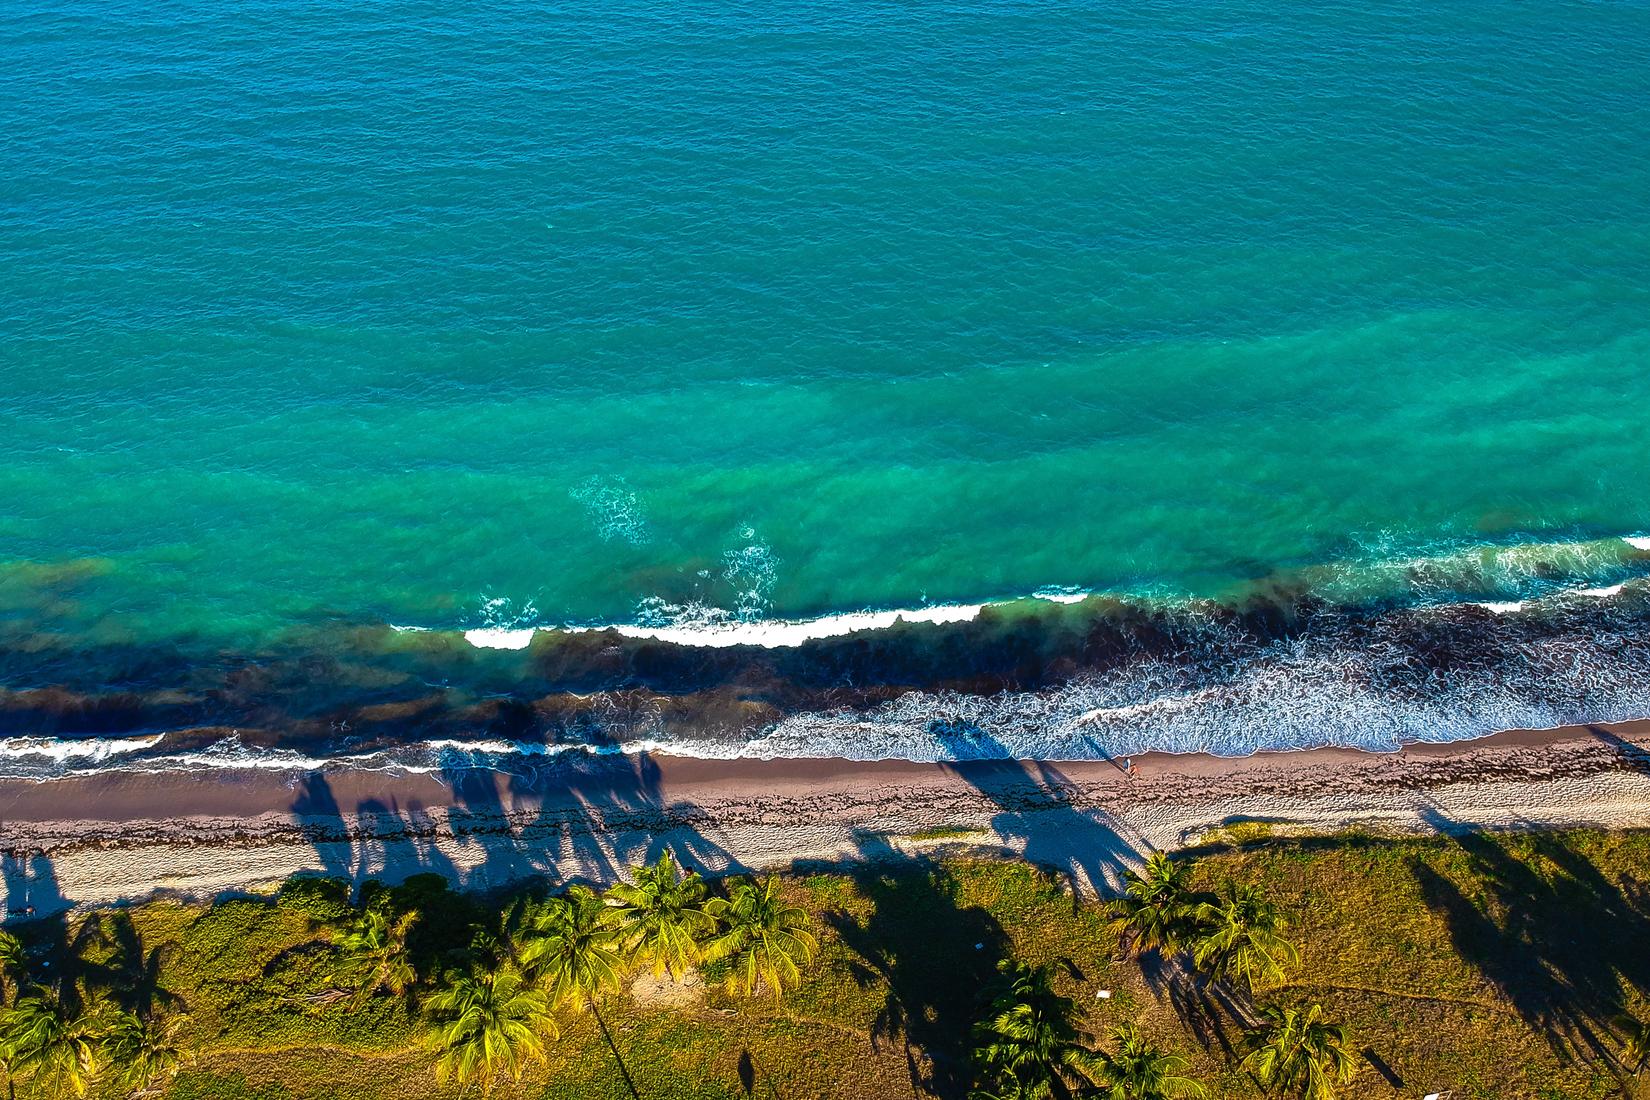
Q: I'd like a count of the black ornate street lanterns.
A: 0